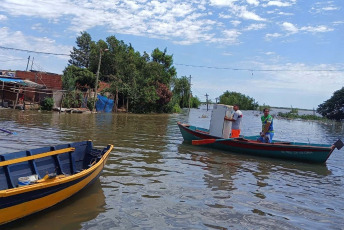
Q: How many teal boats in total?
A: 1